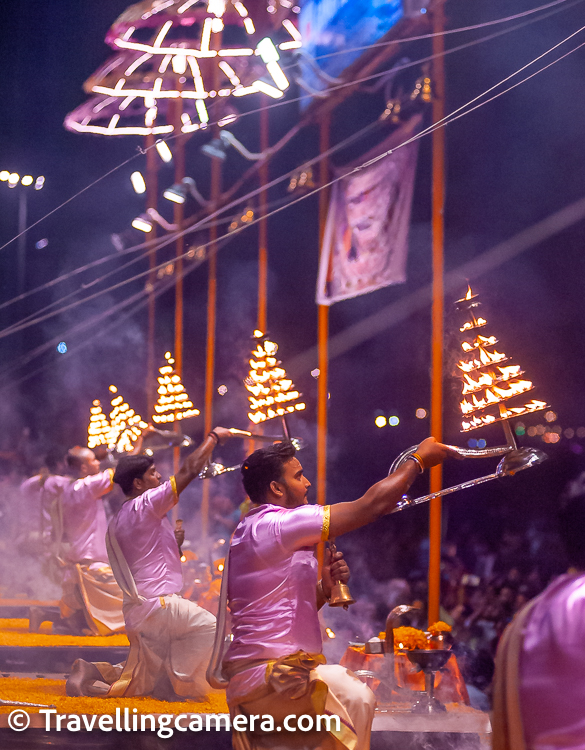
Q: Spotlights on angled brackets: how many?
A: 3